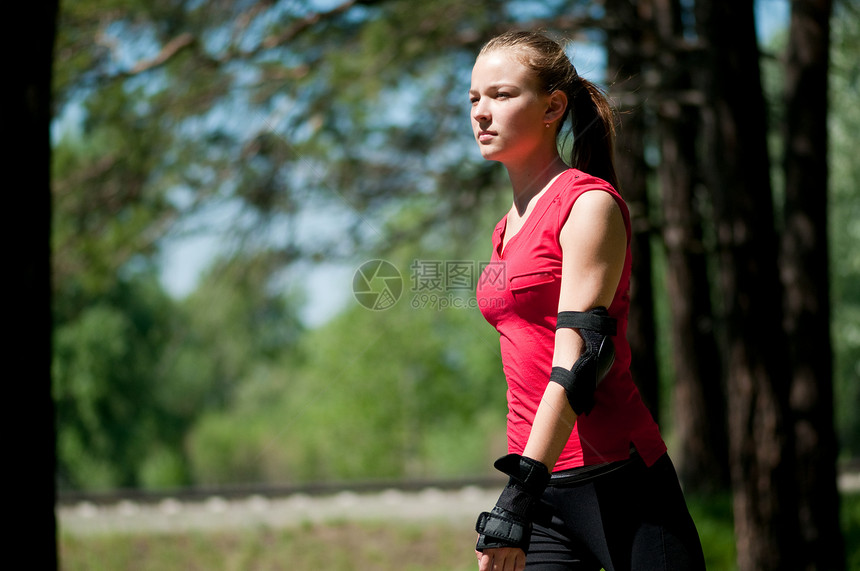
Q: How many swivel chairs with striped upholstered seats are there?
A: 0